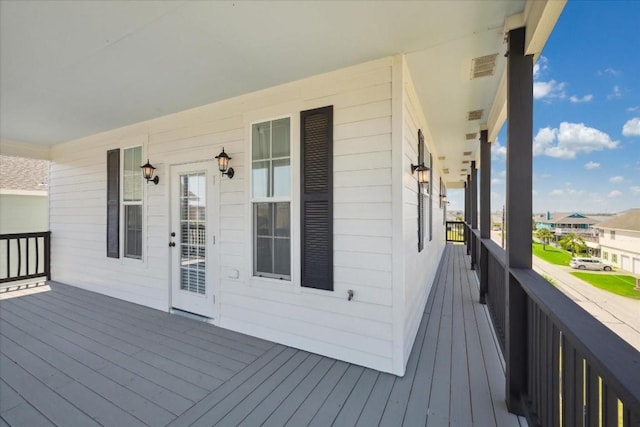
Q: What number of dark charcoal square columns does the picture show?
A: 5